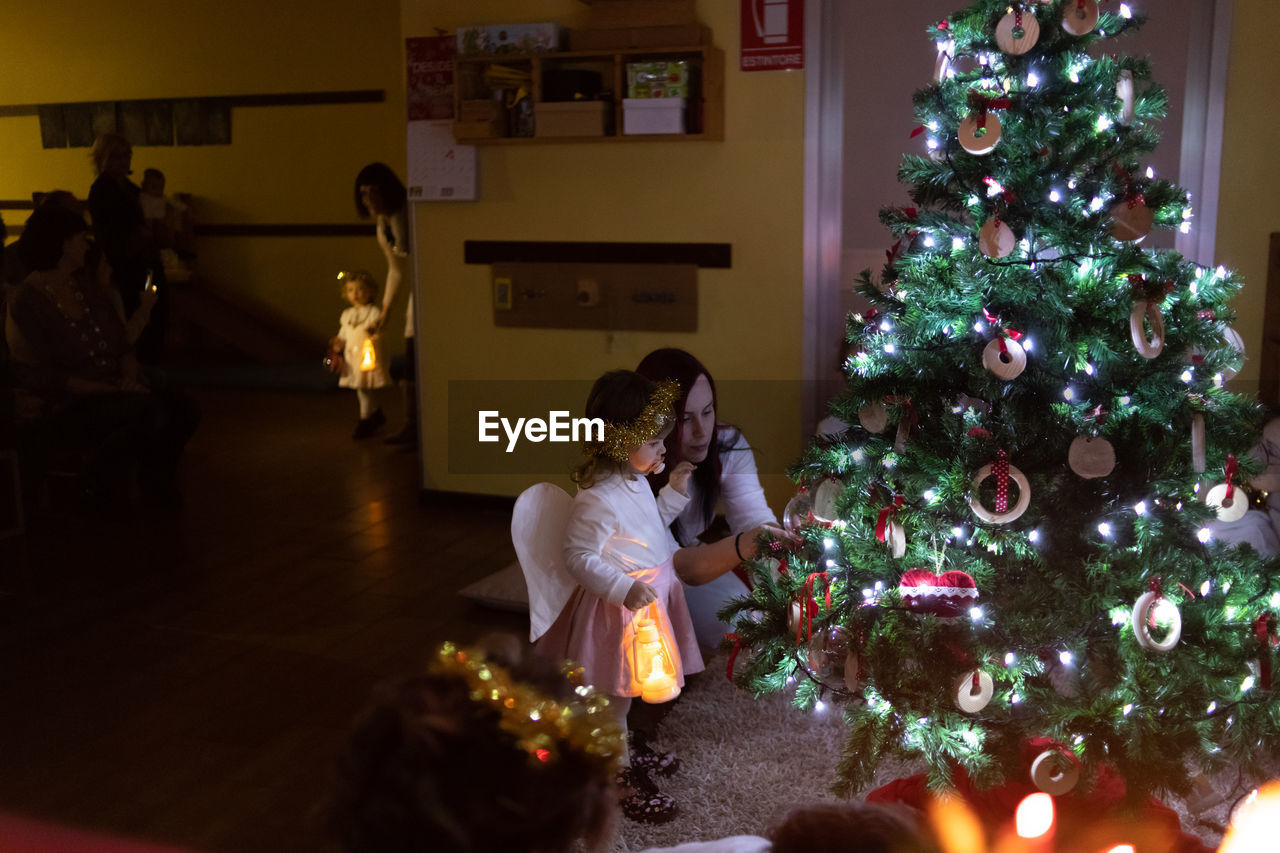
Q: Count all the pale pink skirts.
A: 1